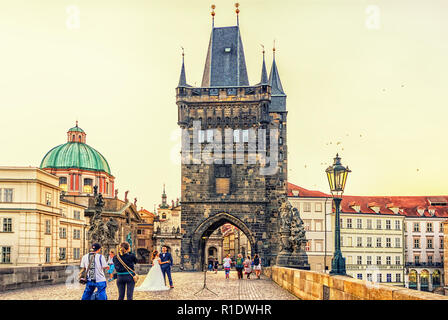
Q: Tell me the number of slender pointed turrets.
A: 3